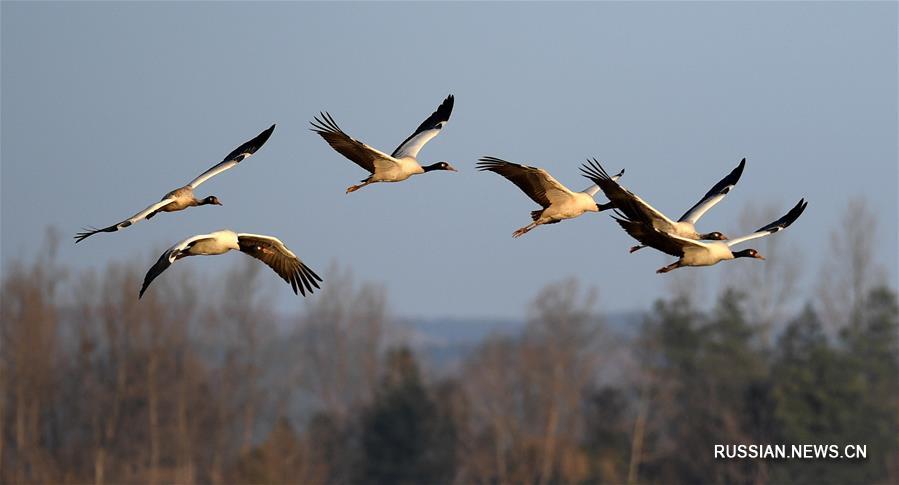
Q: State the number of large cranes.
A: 6